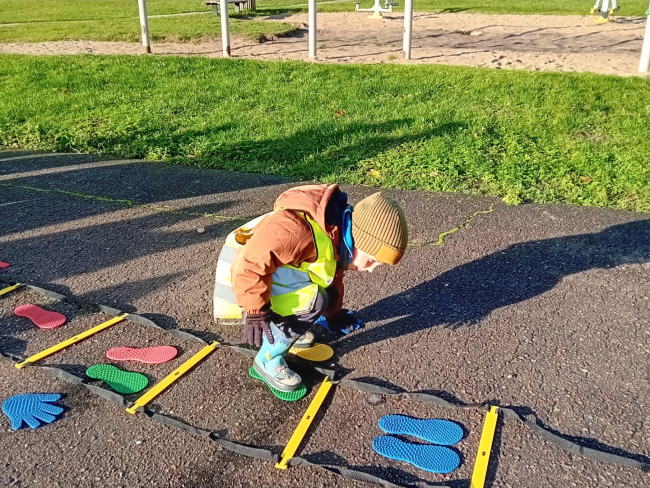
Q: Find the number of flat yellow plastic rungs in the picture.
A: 5